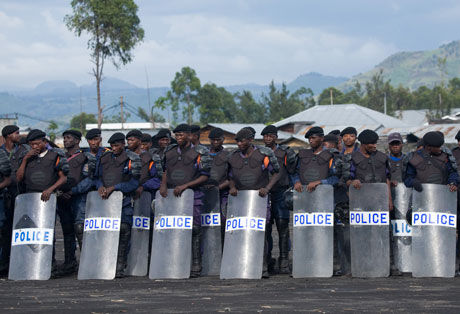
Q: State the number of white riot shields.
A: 10